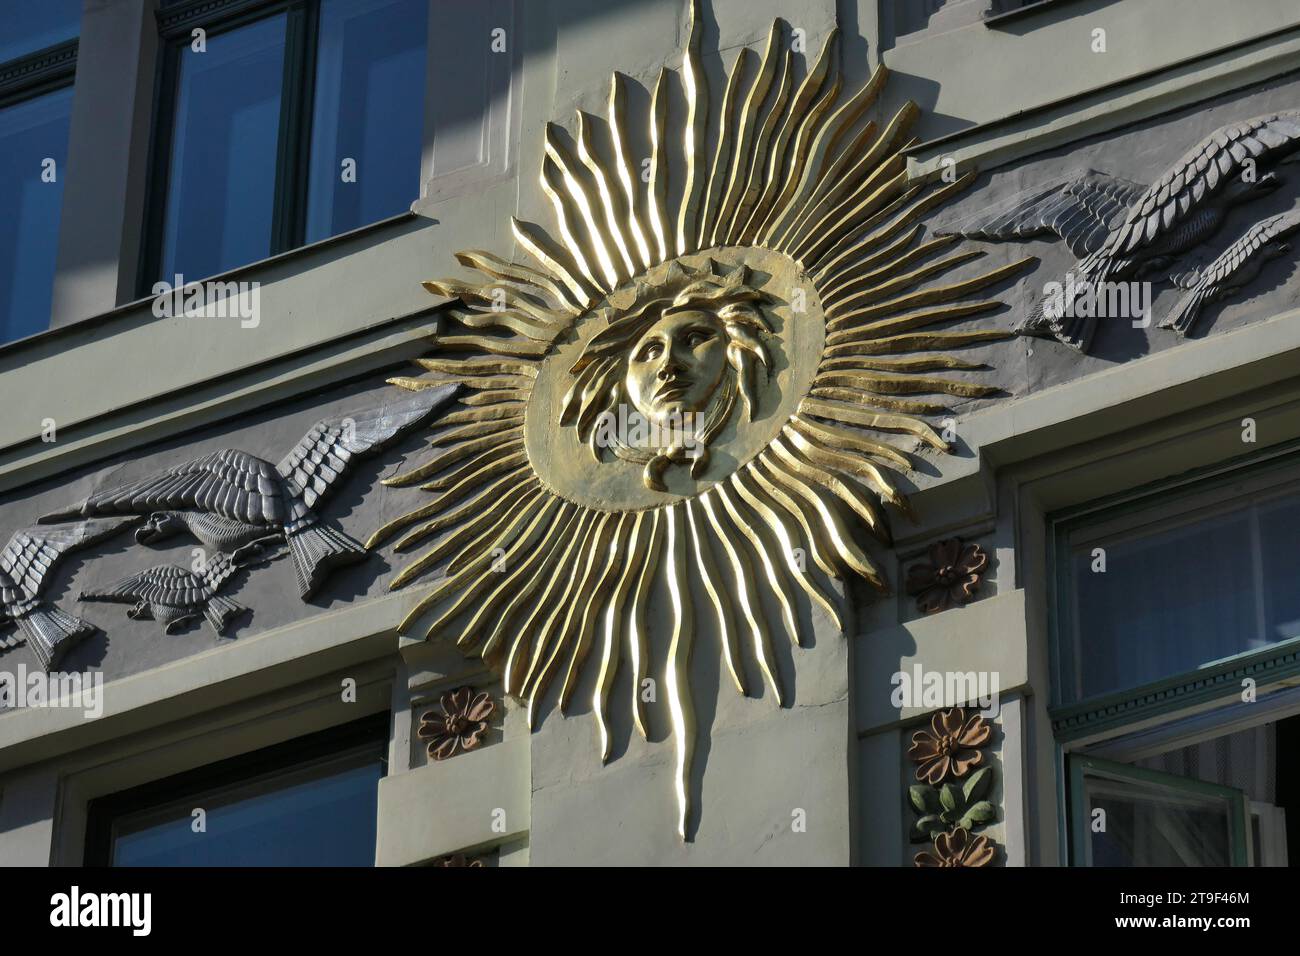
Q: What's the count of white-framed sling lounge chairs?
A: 0